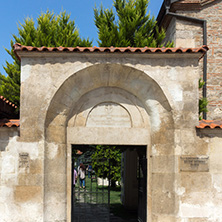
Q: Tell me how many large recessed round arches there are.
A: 1